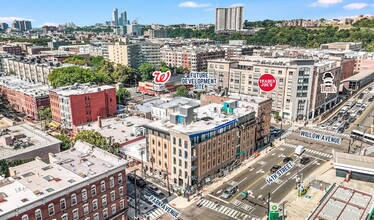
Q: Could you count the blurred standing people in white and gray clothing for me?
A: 0